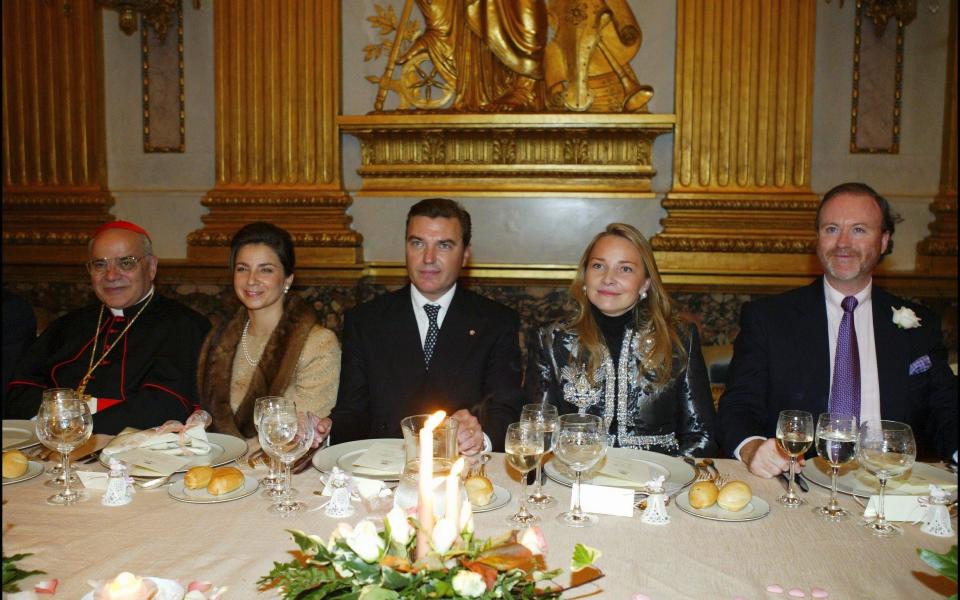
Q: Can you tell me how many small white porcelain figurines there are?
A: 4